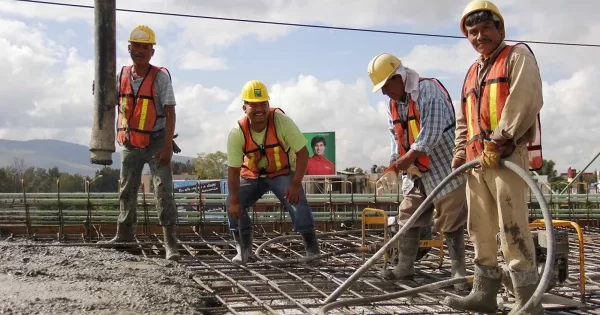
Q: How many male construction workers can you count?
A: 4